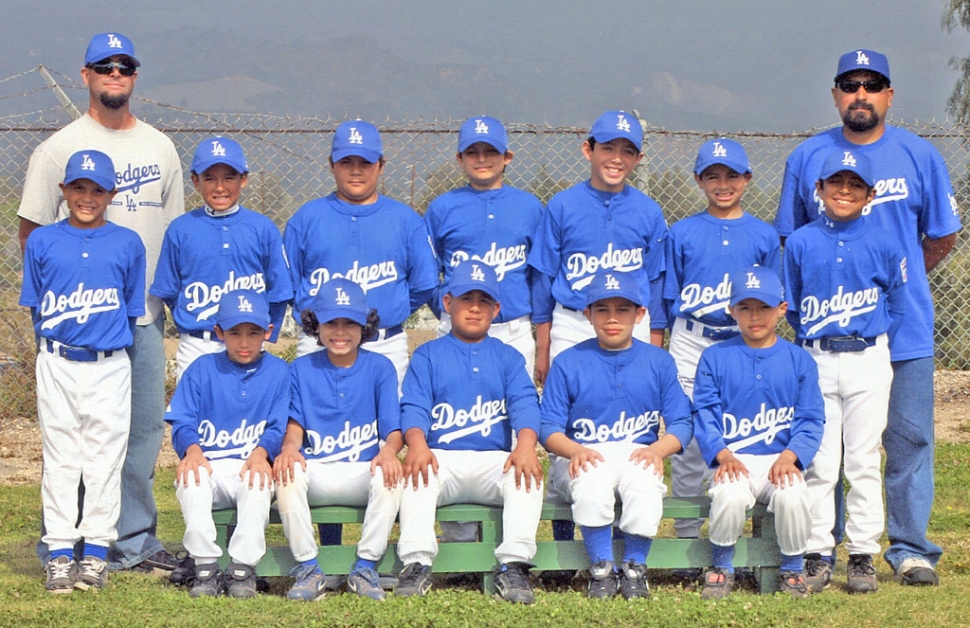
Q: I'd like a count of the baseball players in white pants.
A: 12